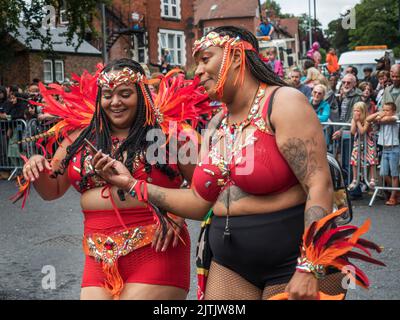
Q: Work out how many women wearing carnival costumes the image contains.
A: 2